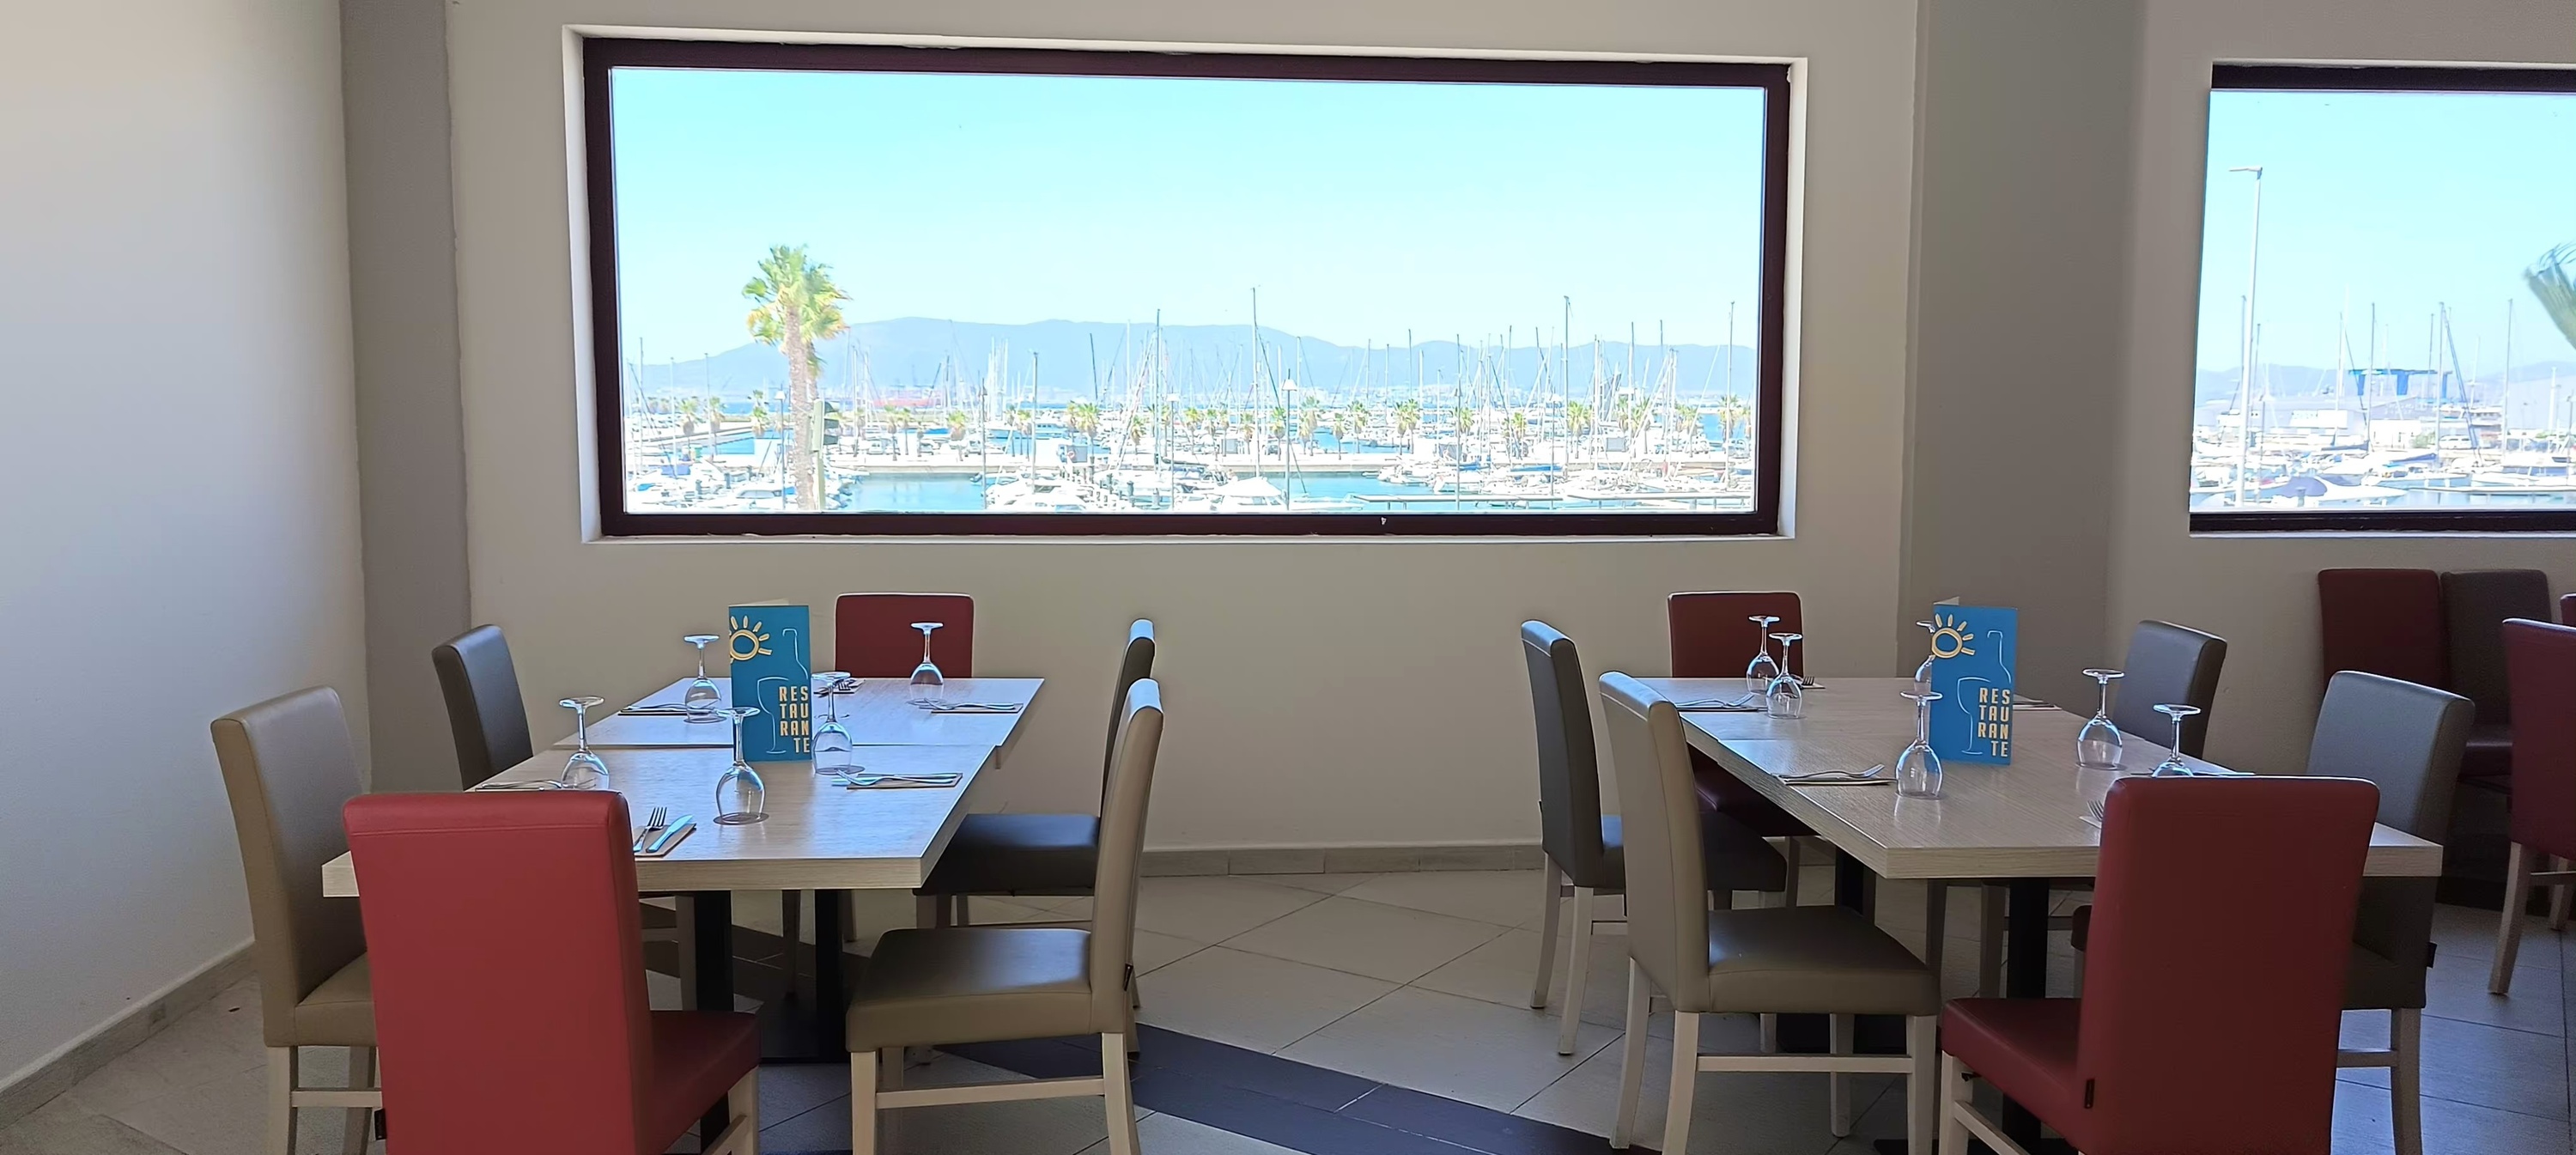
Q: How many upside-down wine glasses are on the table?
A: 11